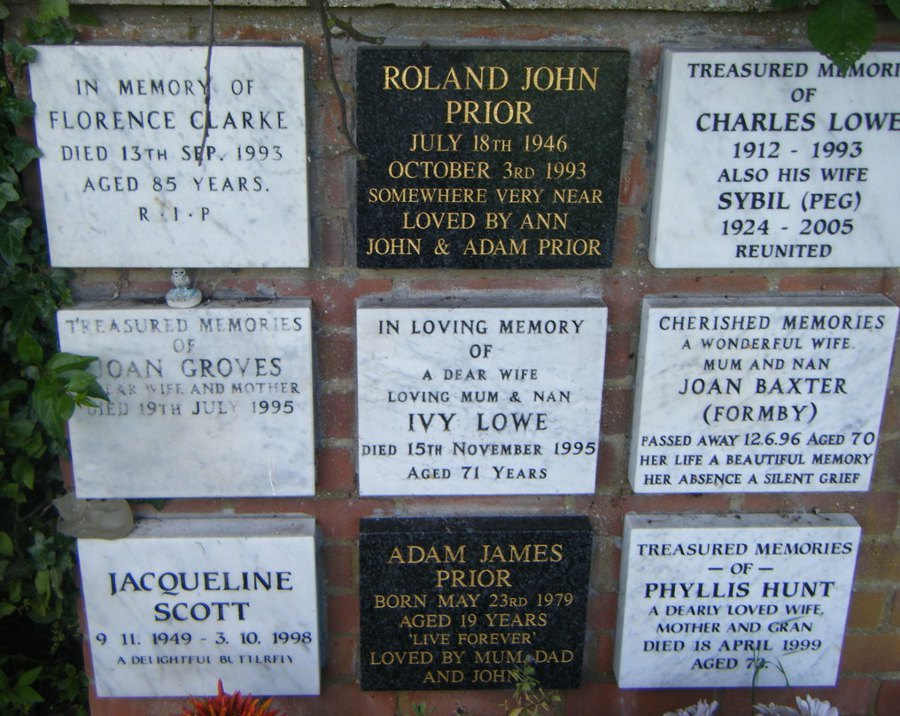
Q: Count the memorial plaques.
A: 9